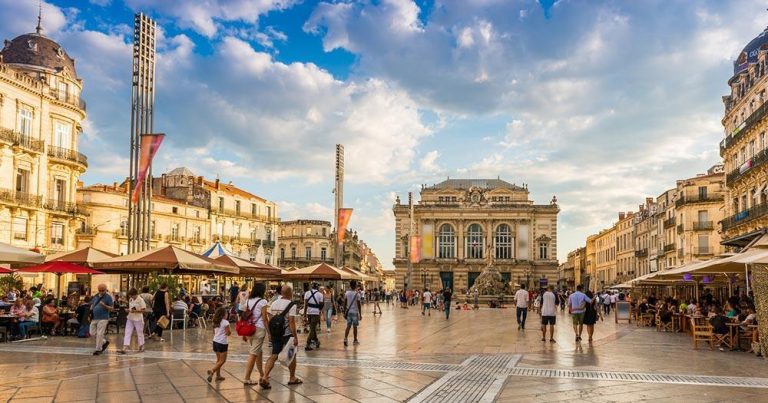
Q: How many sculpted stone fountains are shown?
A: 1